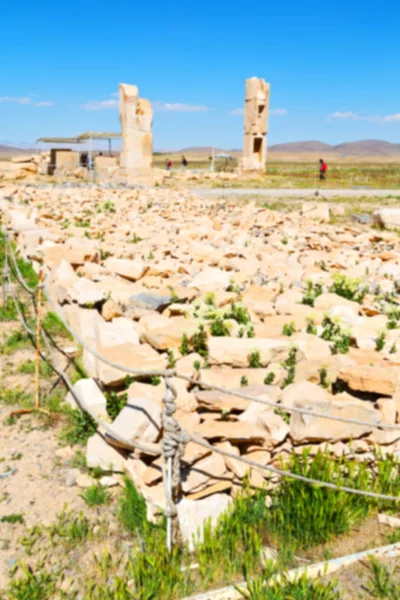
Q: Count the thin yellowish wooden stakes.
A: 1